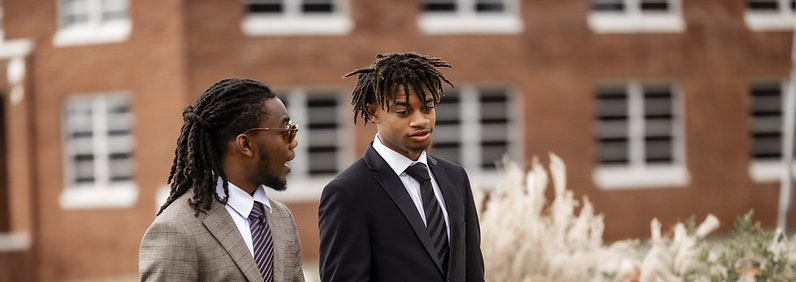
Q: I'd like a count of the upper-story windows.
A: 5